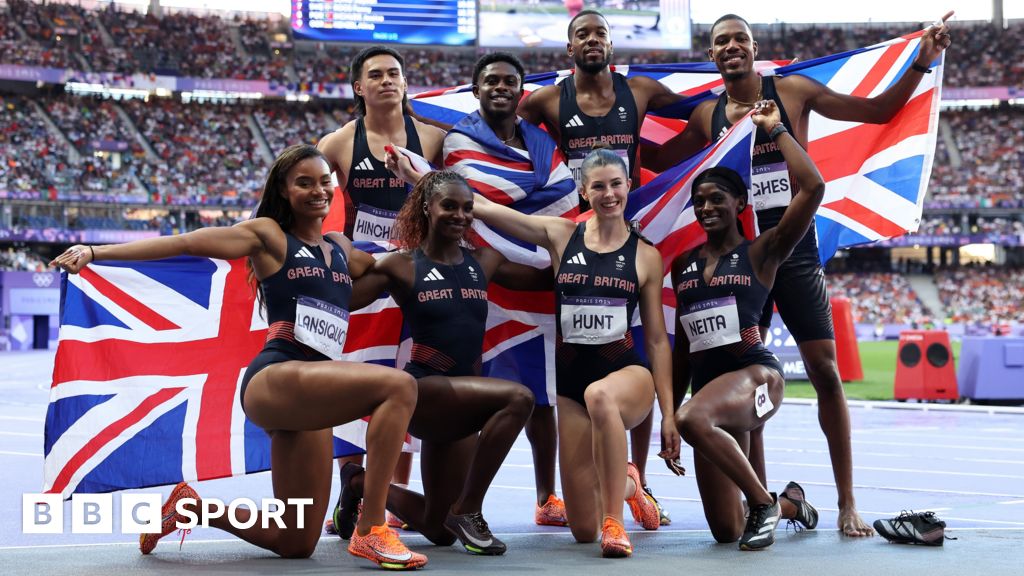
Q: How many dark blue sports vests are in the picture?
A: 7